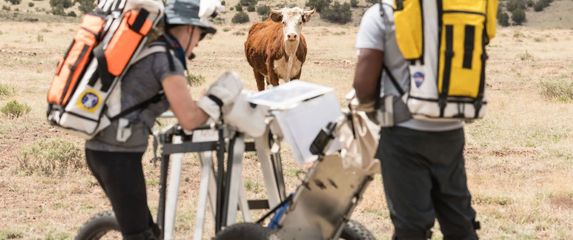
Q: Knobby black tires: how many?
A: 3